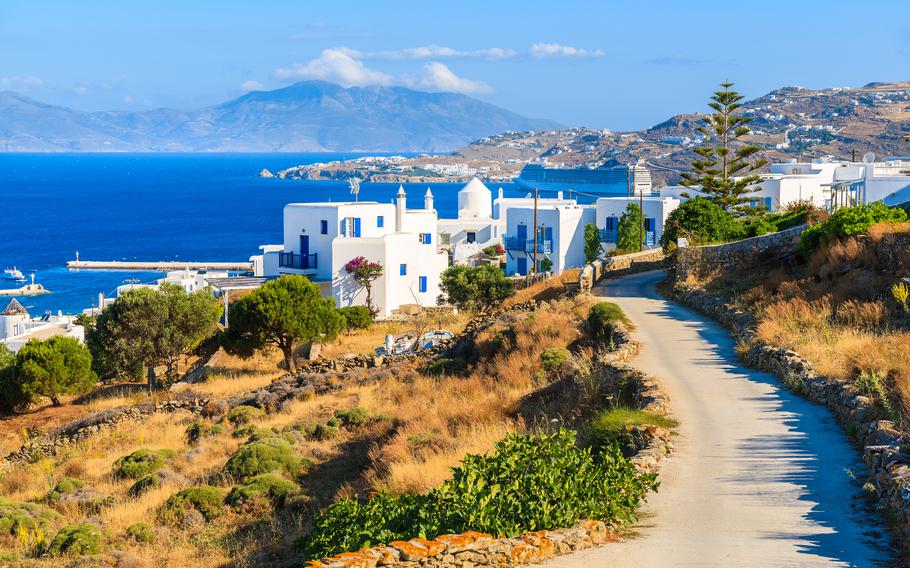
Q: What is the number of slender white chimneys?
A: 2